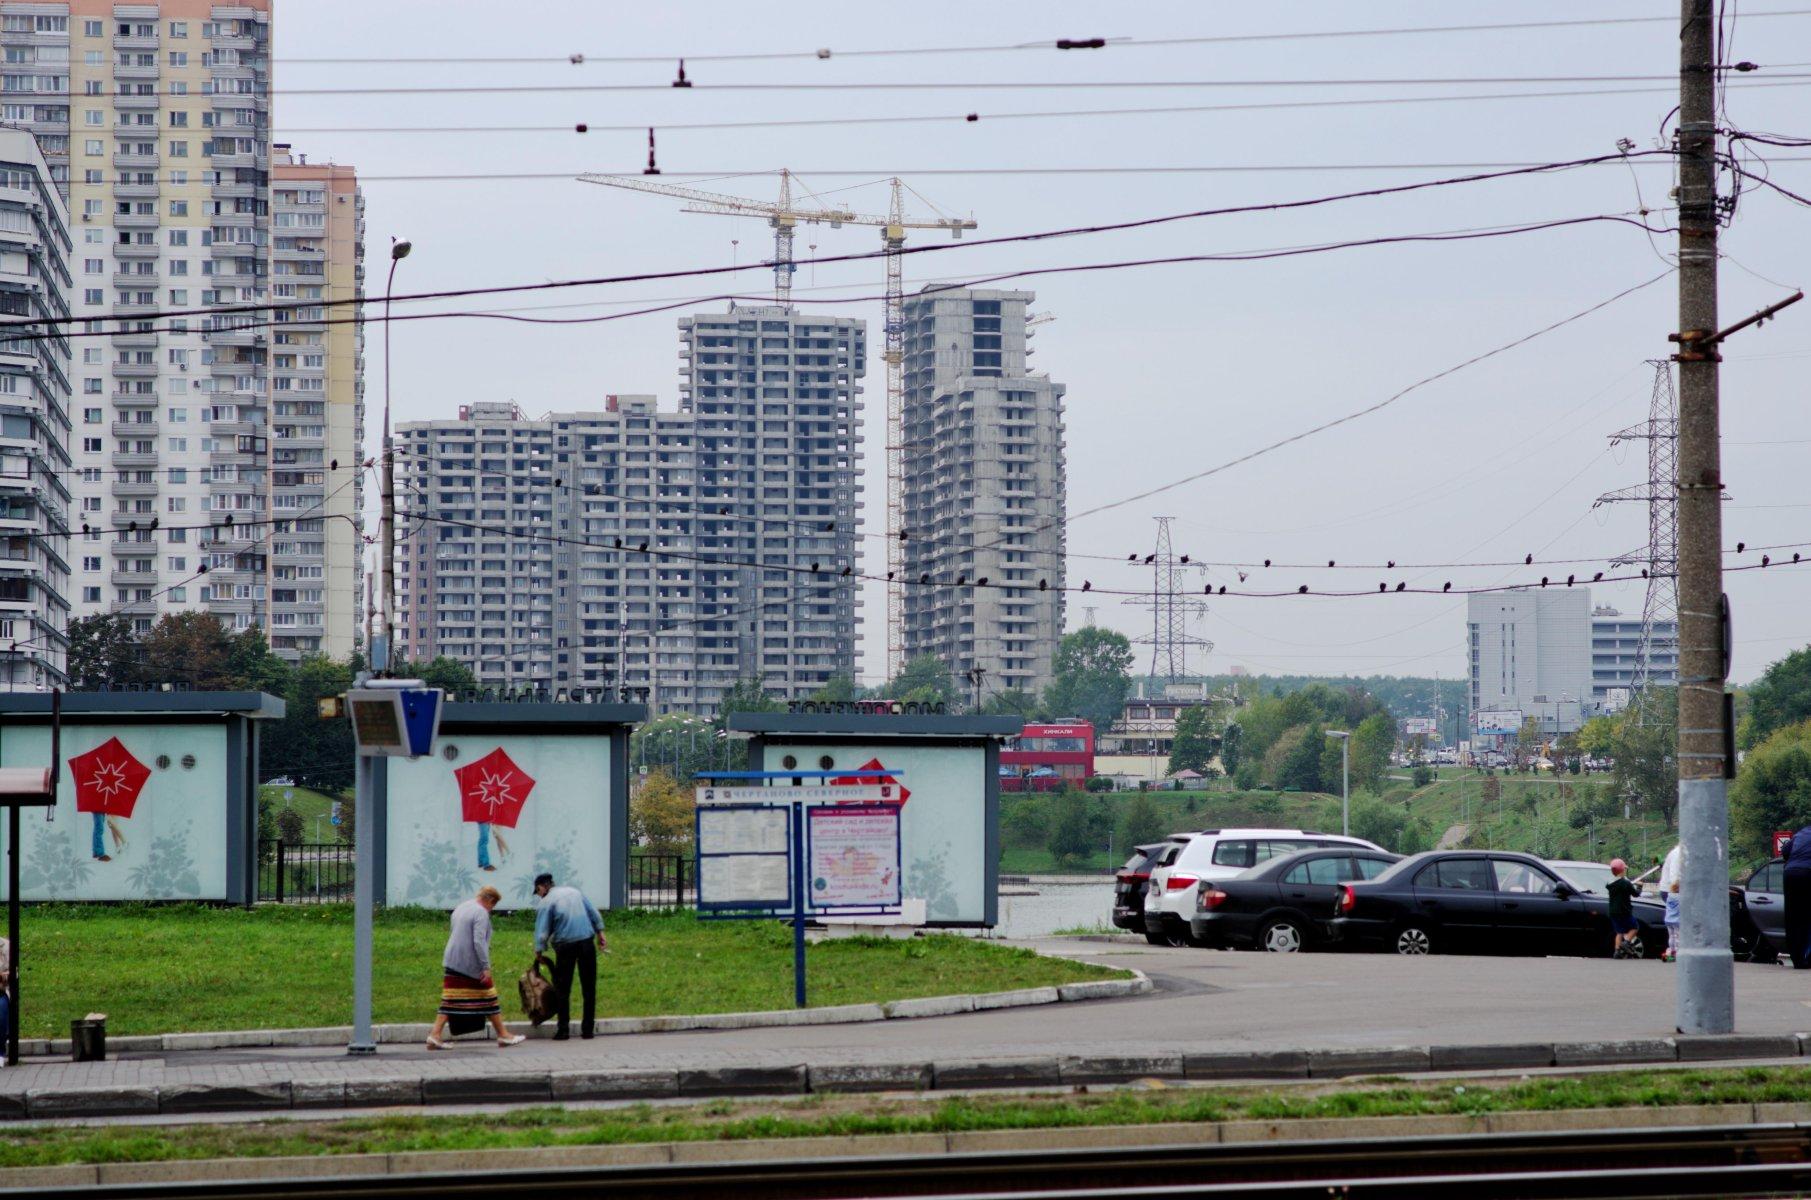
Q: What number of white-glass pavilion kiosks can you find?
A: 3